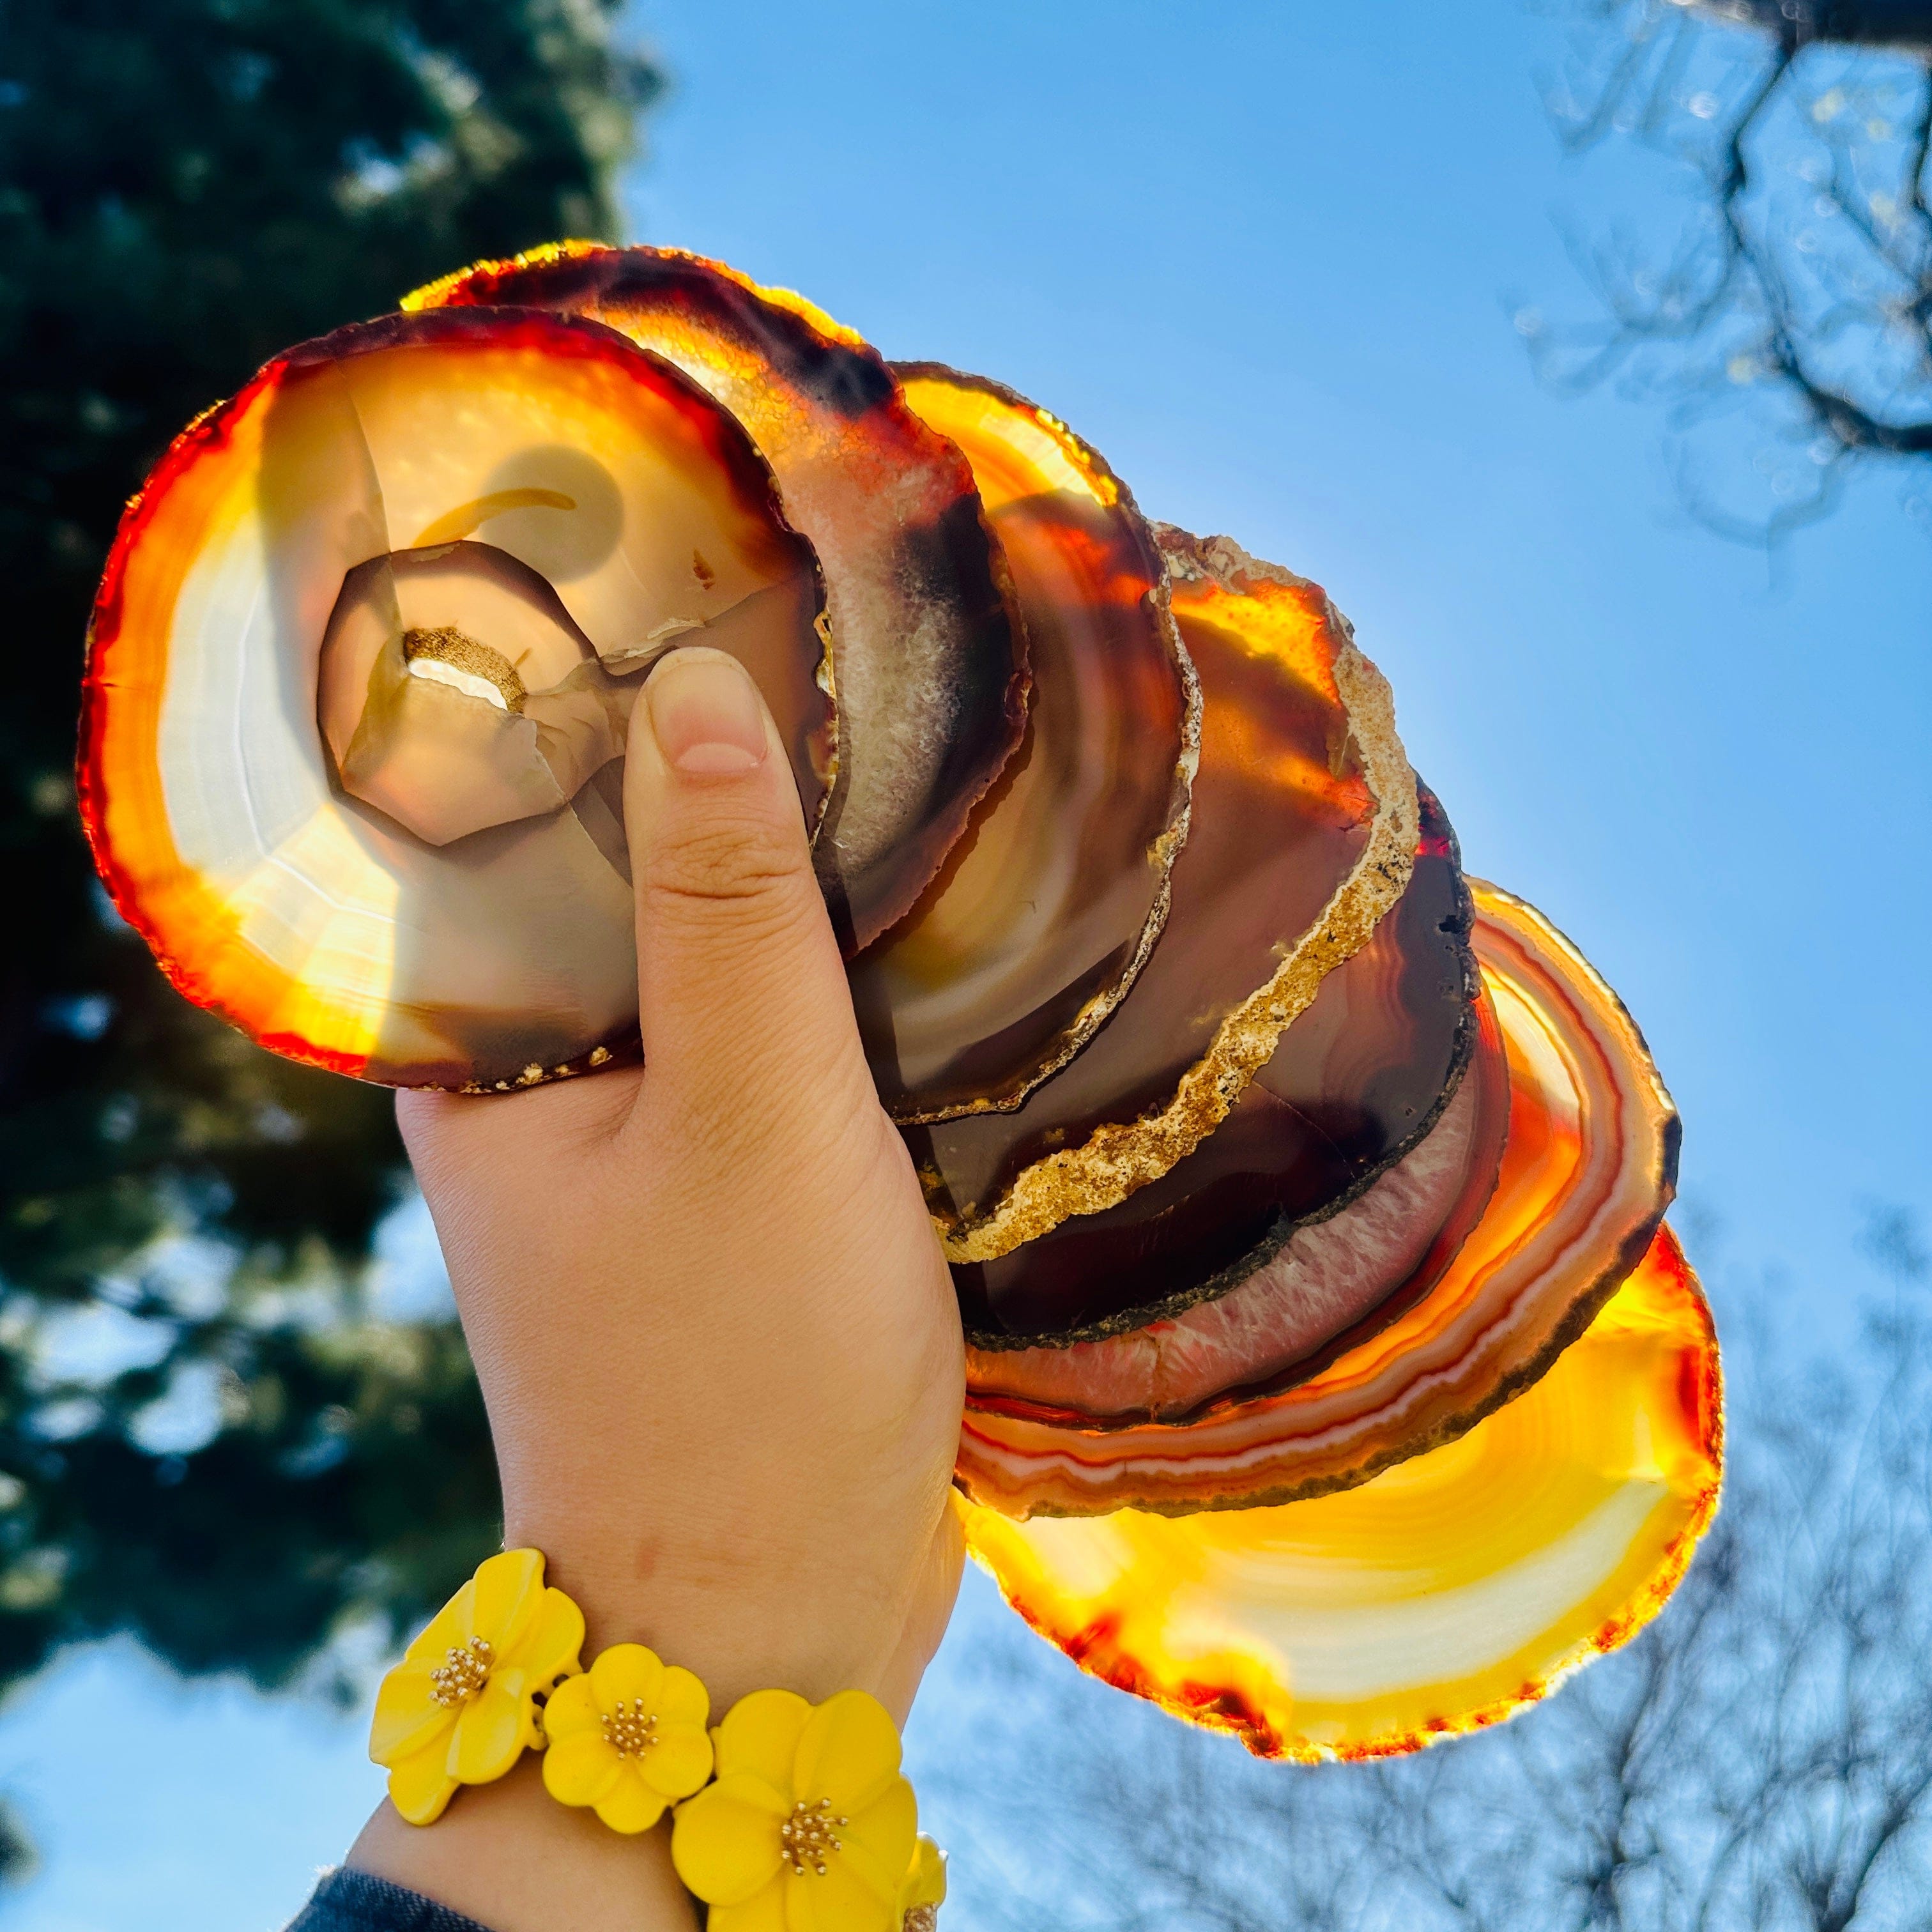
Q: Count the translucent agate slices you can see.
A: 8